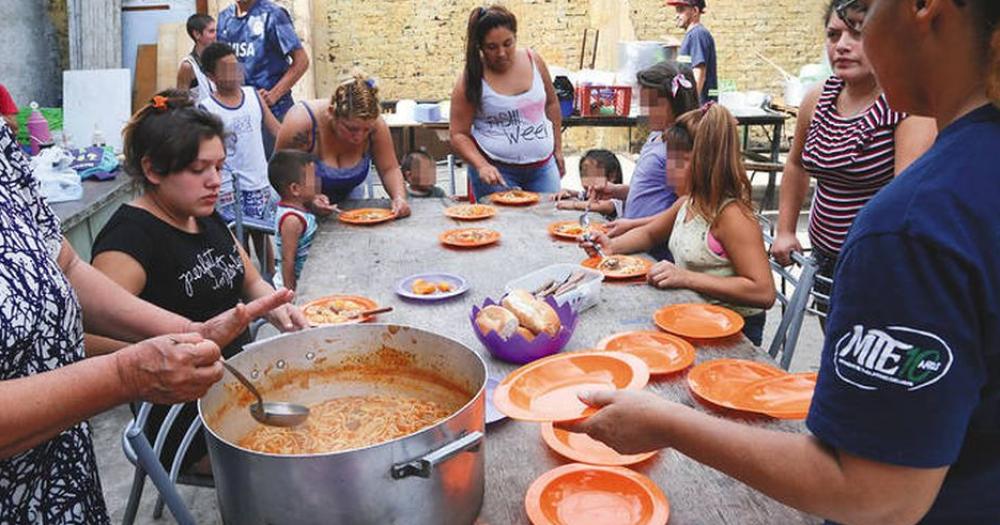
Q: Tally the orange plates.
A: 14